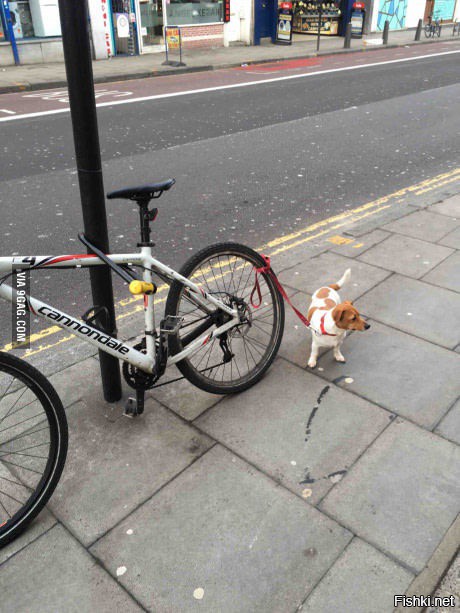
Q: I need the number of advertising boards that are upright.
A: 3